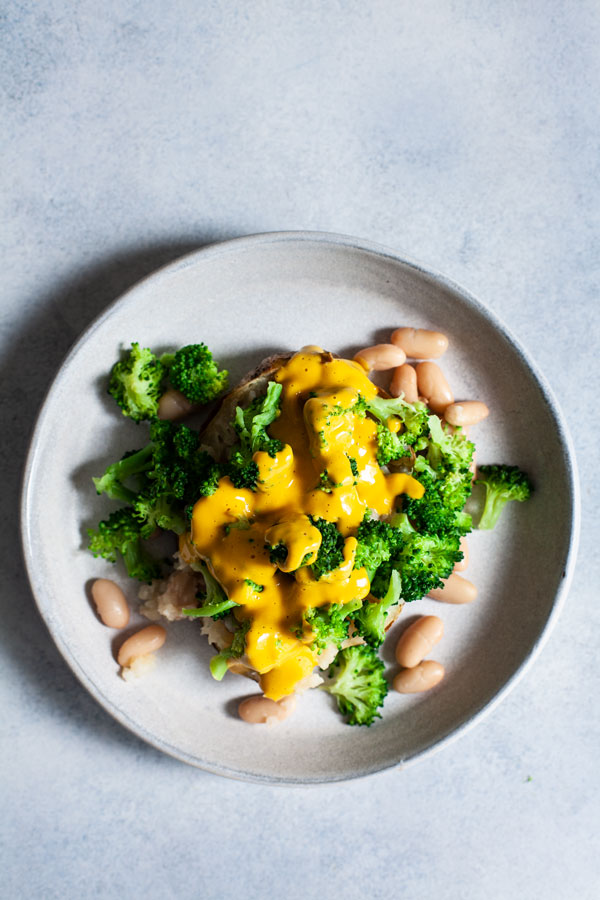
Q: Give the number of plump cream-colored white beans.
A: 13